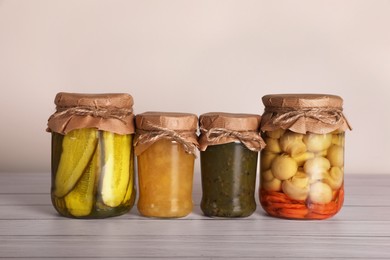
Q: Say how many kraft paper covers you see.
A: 4